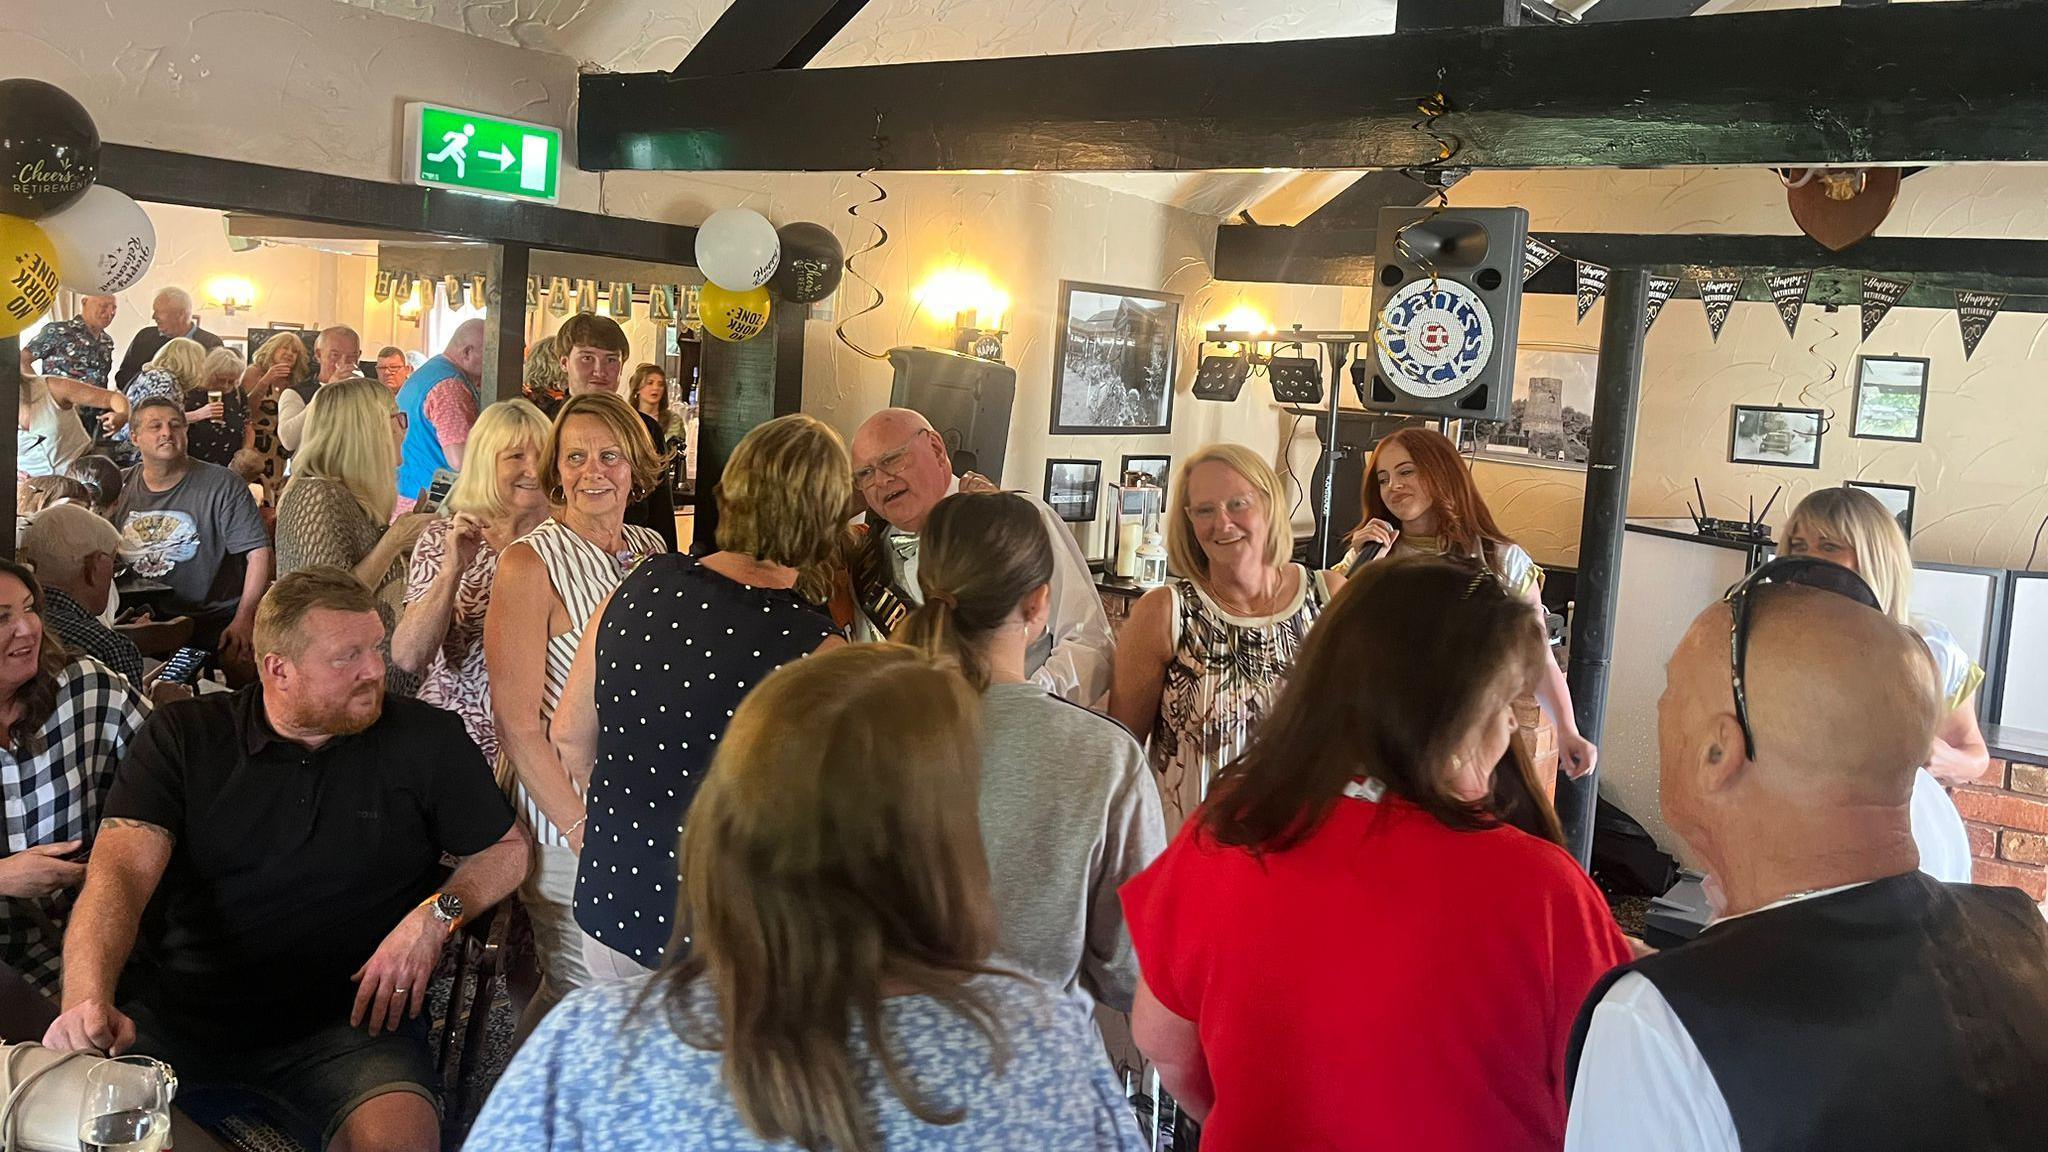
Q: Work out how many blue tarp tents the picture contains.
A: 0